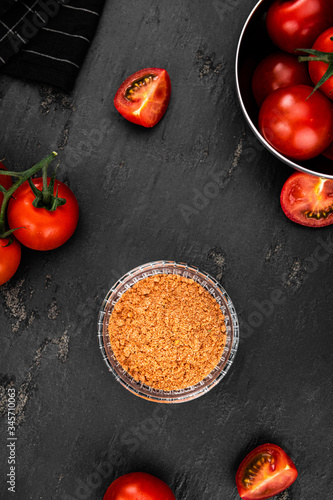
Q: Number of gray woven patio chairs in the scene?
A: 0